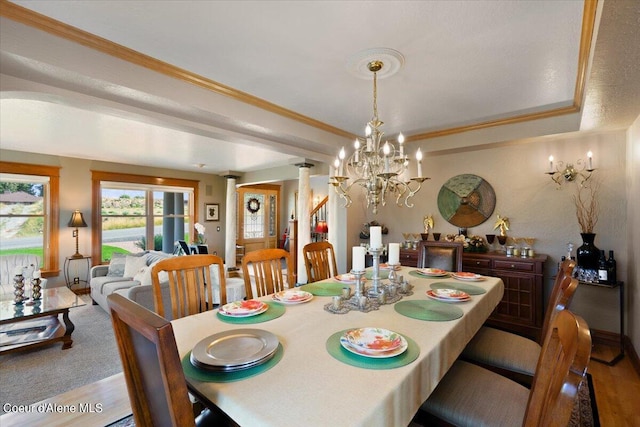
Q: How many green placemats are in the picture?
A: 8